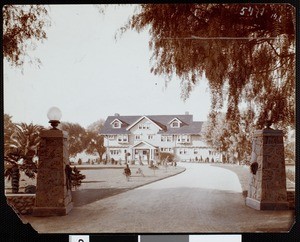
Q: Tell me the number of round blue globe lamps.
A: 0